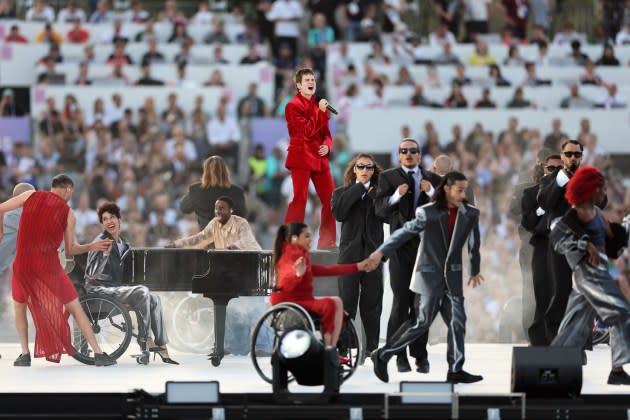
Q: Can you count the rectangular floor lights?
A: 2